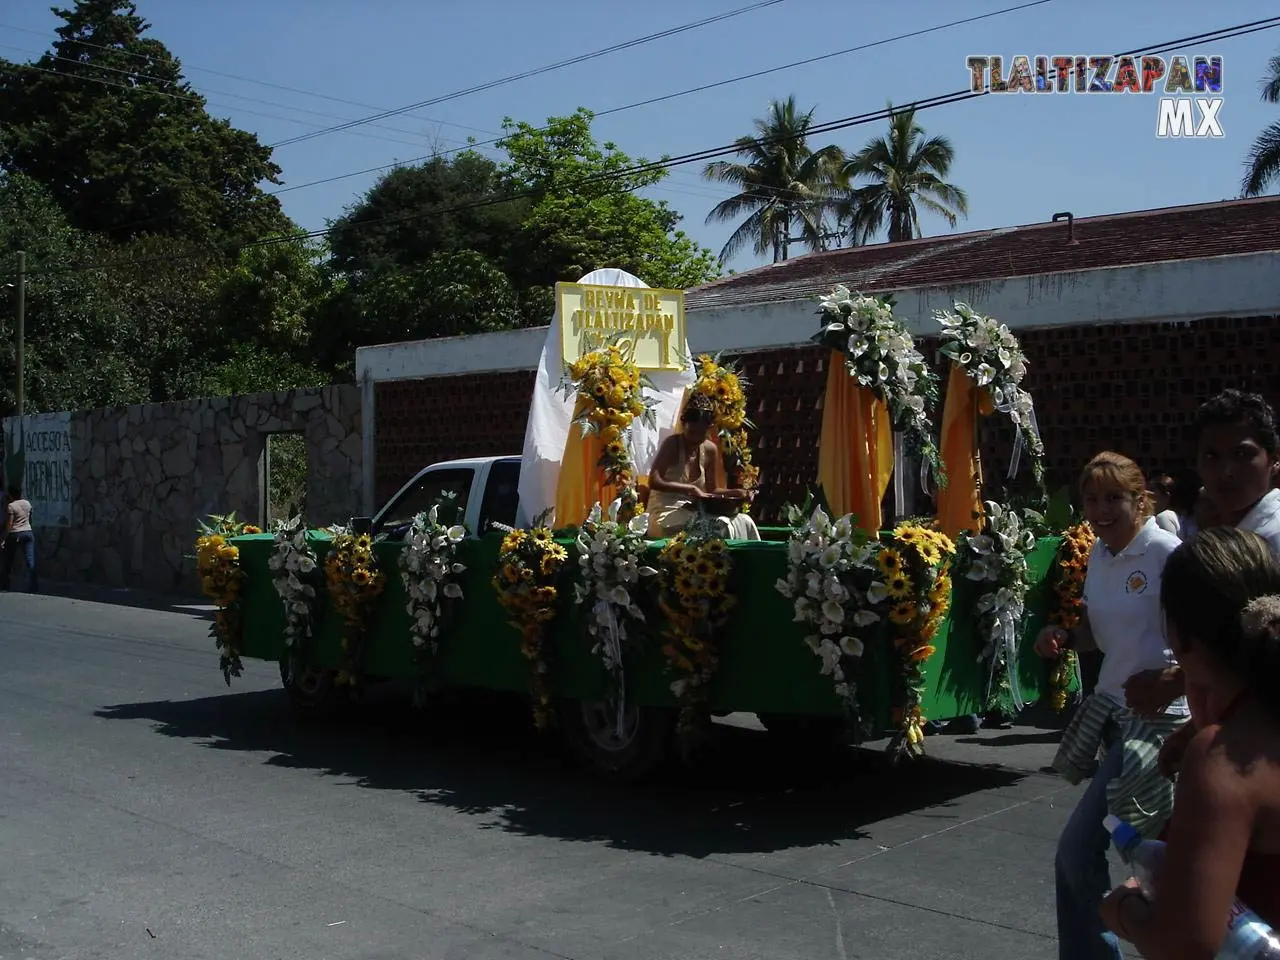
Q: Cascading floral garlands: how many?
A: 15